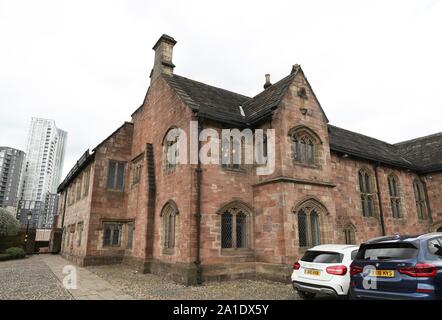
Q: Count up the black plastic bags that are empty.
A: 0